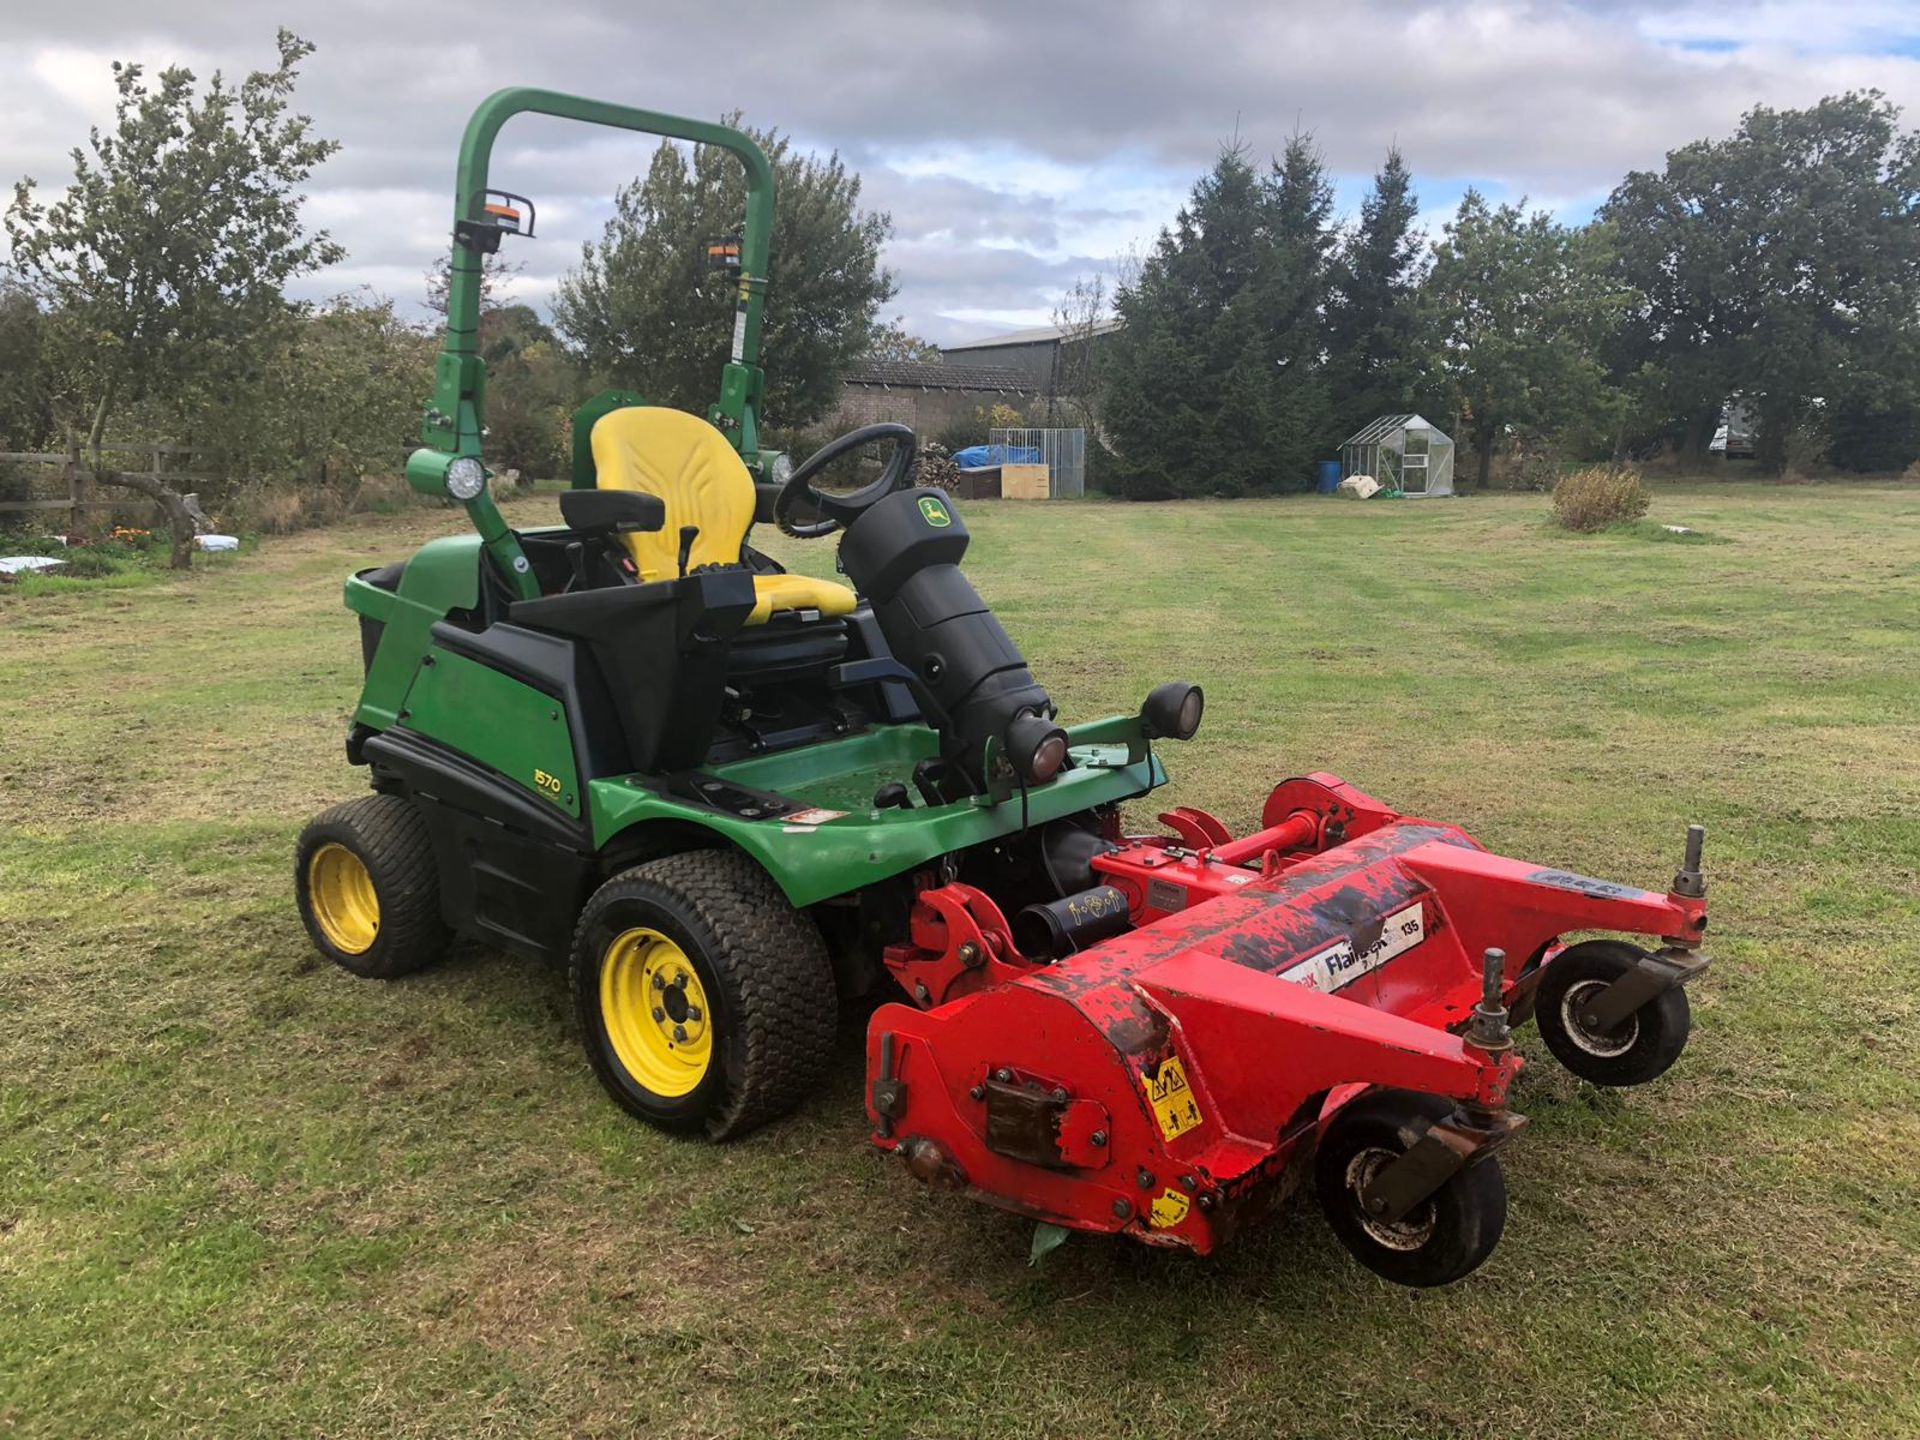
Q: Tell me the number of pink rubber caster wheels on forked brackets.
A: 0